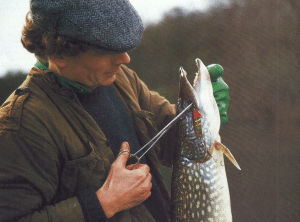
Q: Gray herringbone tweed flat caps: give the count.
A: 1